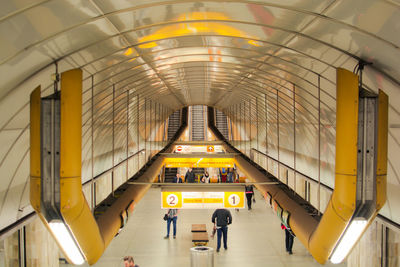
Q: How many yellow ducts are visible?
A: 2